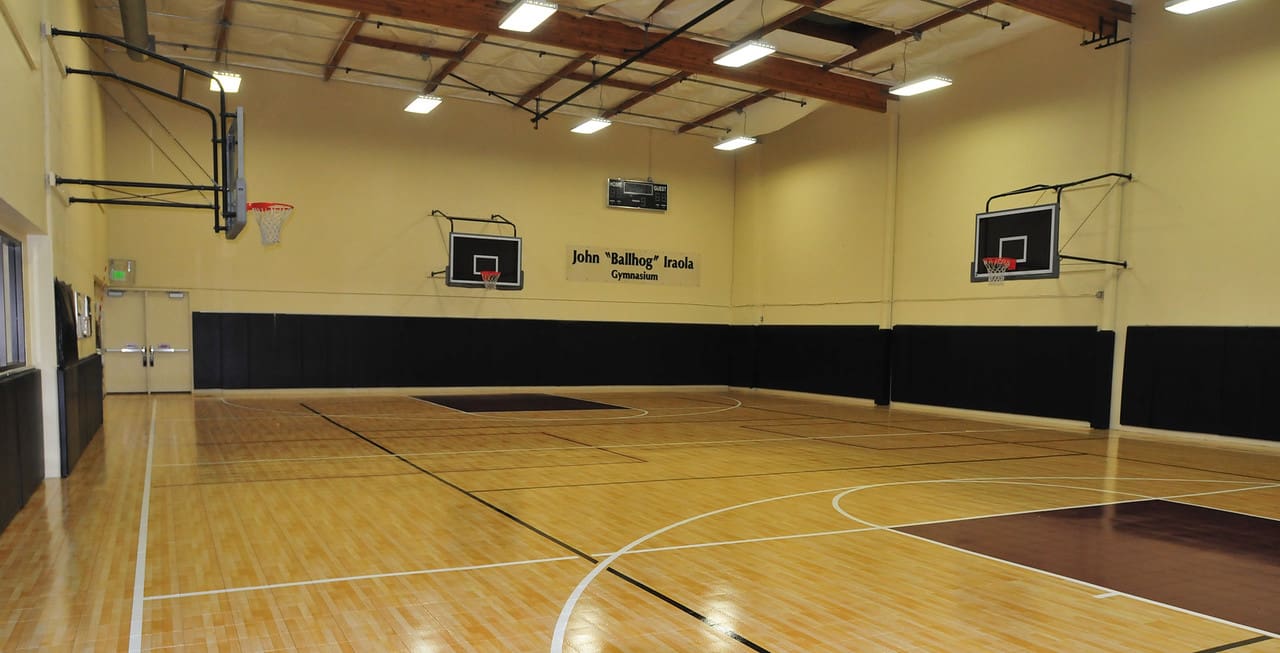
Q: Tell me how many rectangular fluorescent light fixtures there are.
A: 8